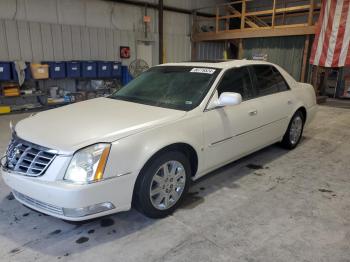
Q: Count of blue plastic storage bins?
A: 7